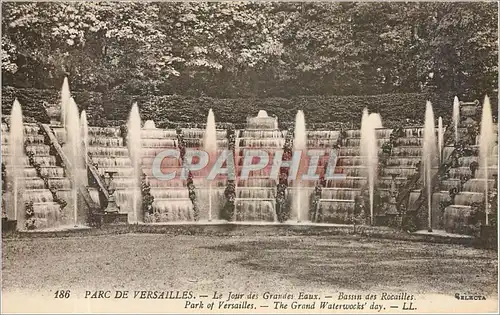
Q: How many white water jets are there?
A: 12